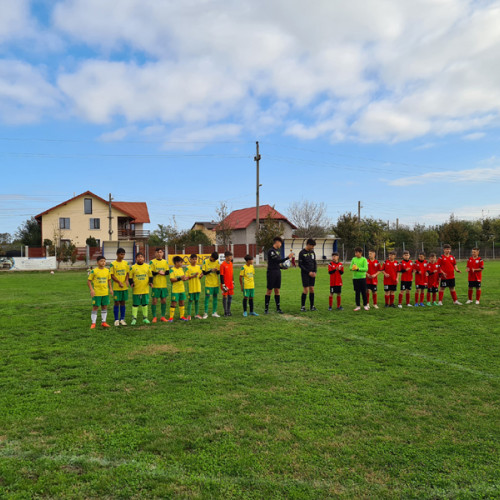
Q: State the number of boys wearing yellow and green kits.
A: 8